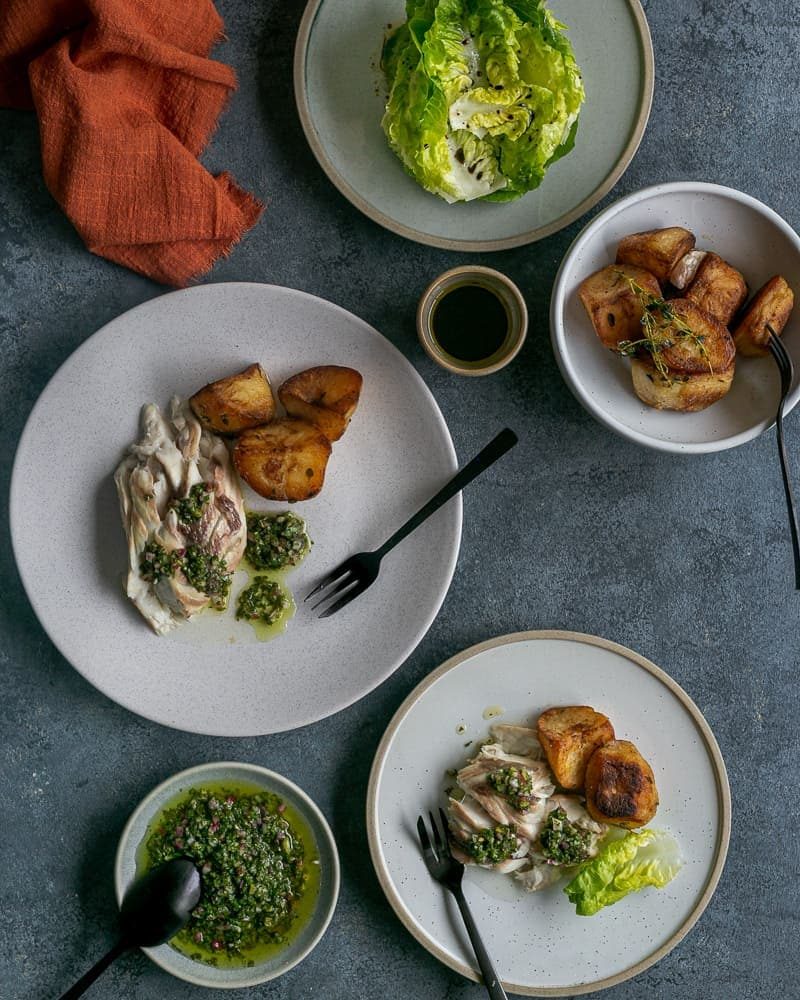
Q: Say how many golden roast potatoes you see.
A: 11